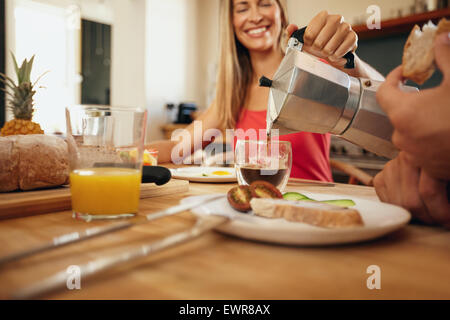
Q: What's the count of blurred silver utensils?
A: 2